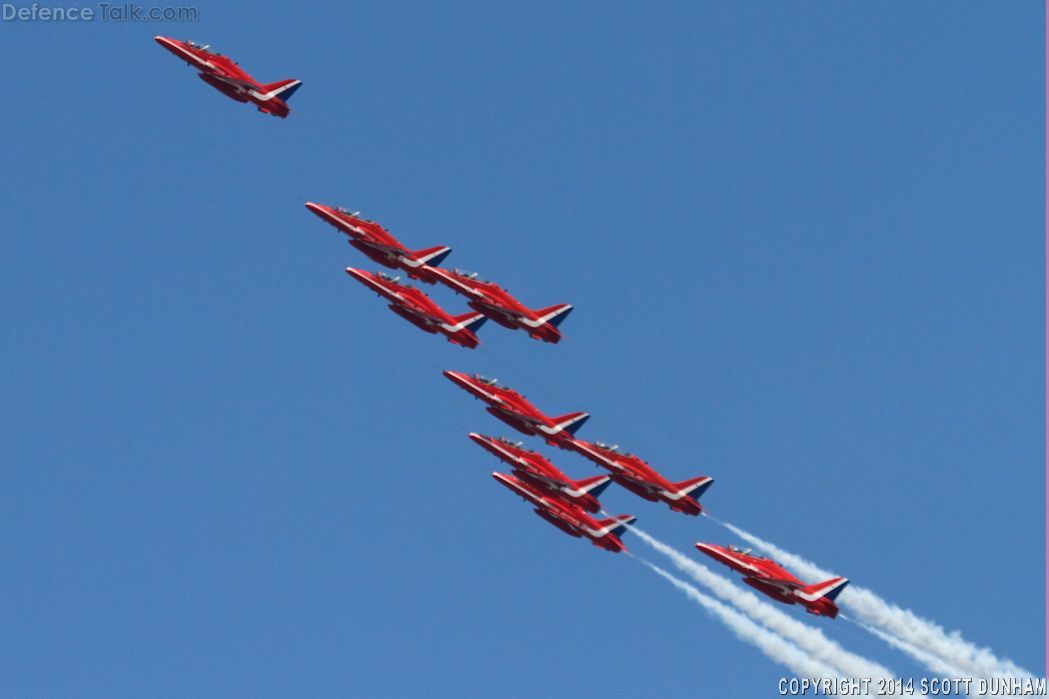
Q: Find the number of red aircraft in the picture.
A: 9